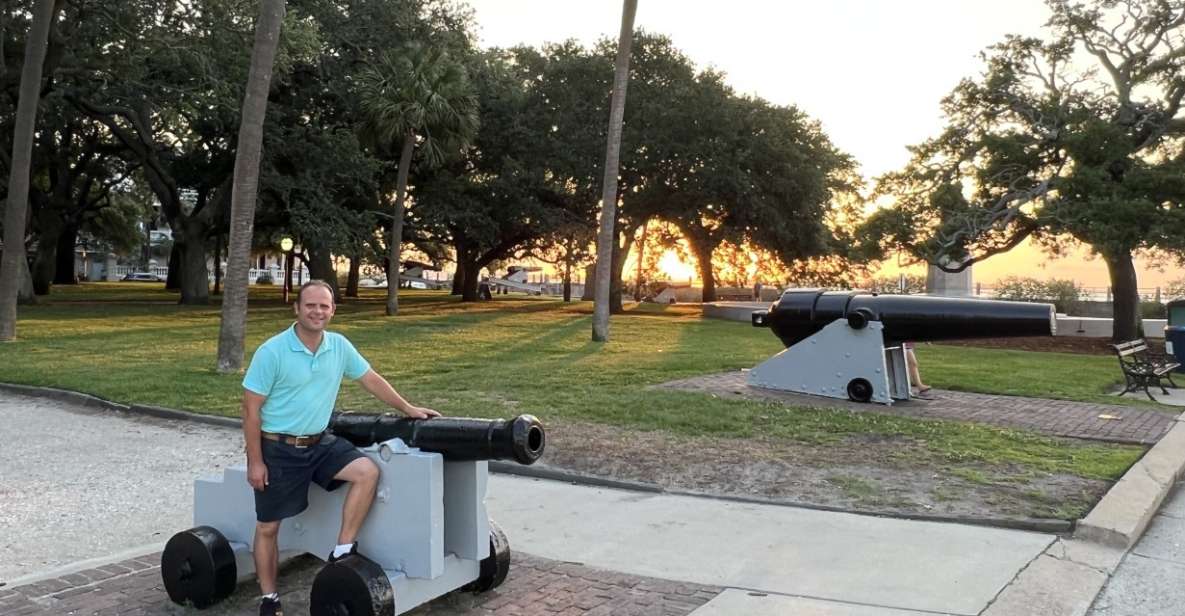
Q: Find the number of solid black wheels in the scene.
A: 4